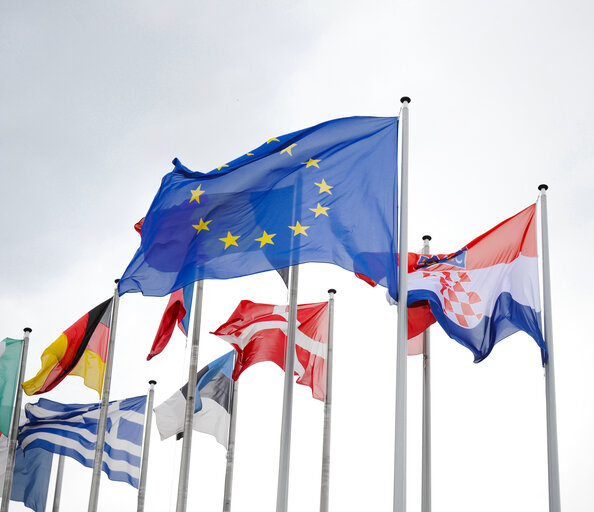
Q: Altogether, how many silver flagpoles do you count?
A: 11